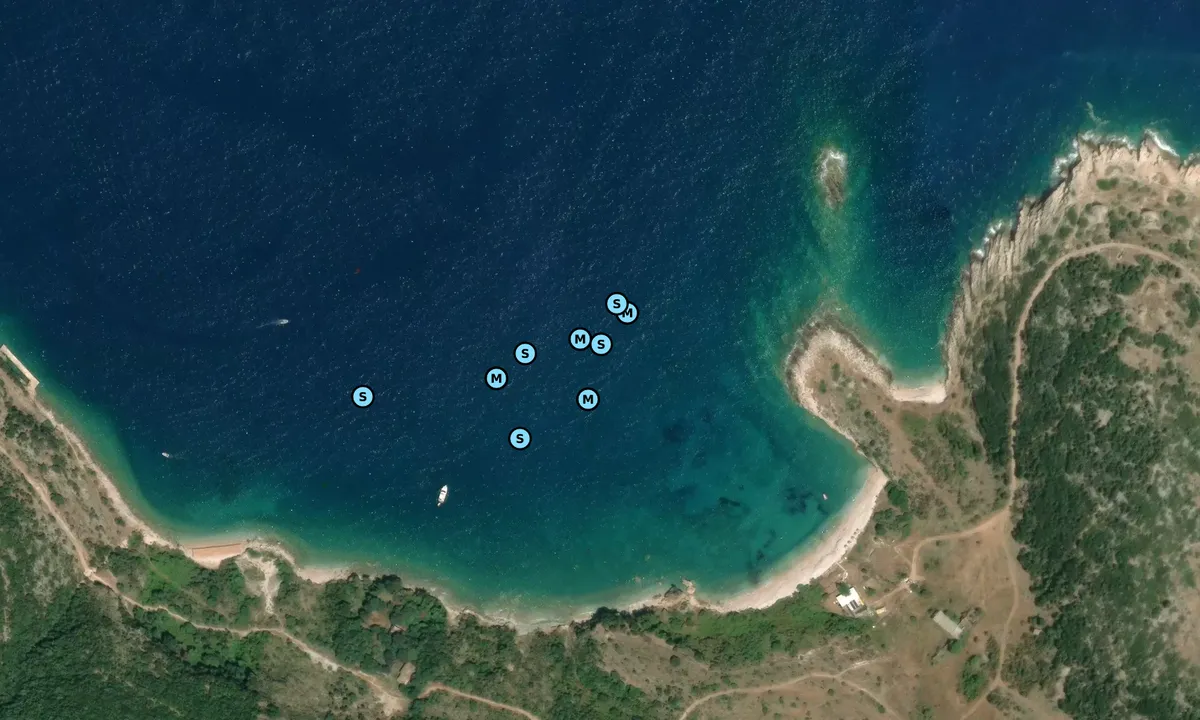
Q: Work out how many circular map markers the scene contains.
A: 9